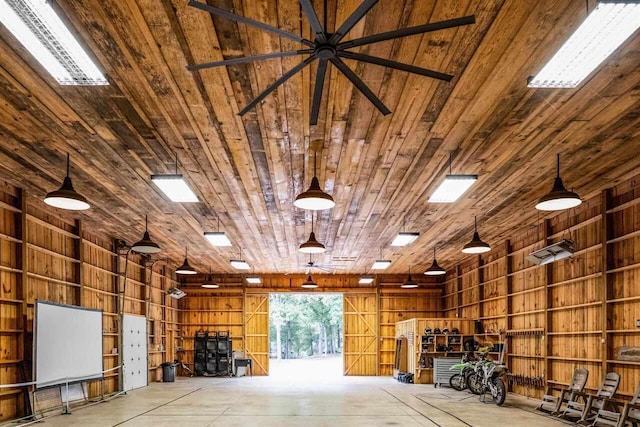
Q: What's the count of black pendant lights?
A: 11